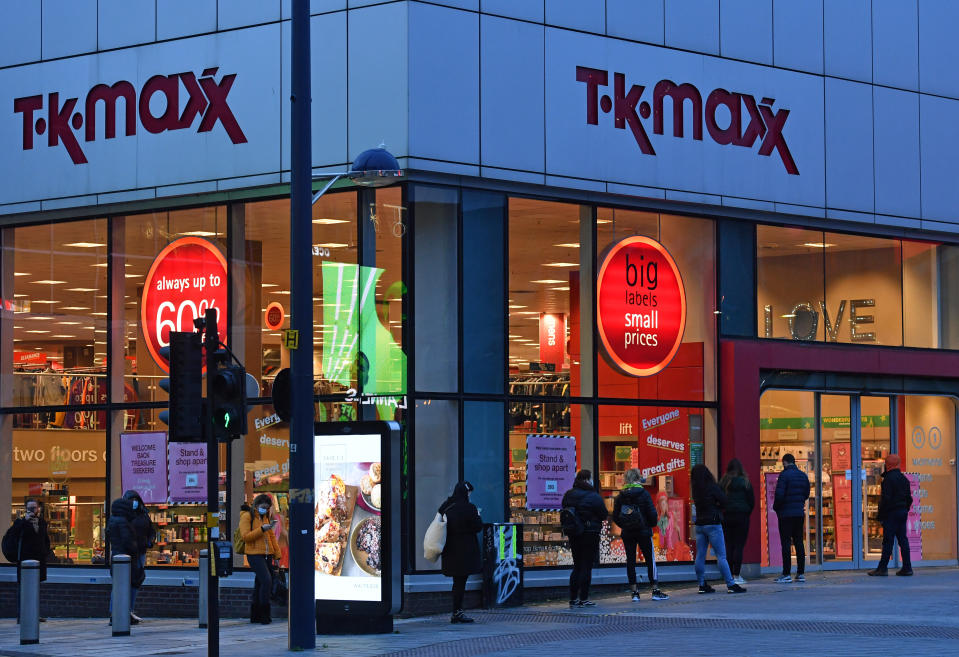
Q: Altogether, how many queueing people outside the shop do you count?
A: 11